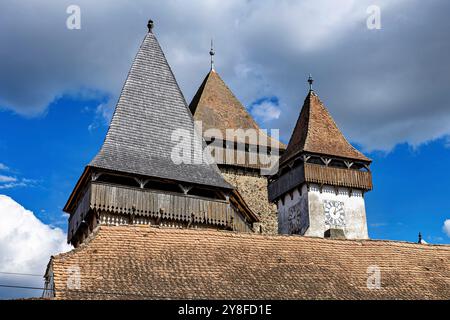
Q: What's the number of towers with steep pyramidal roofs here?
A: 3